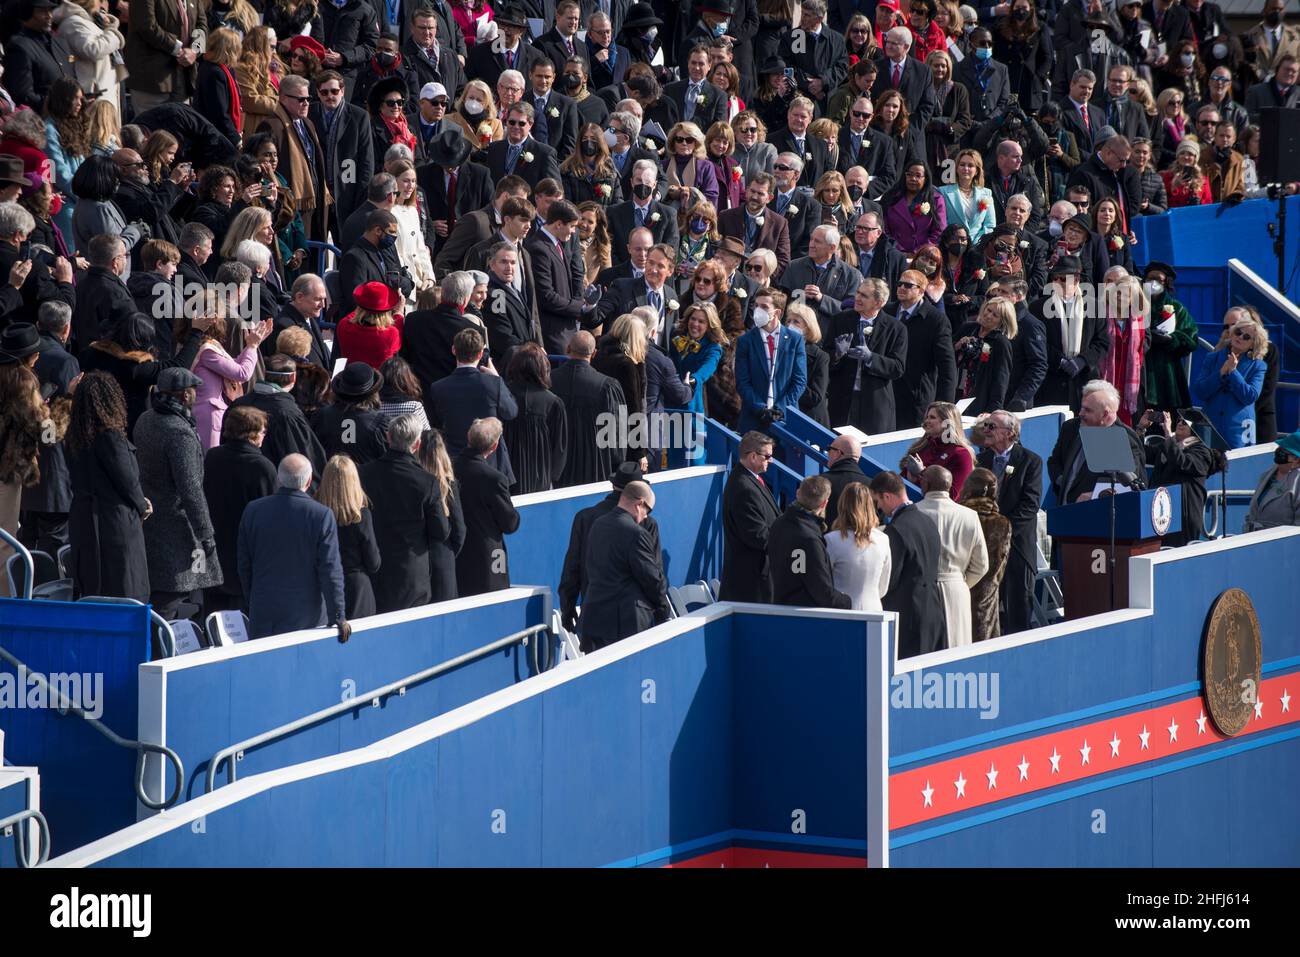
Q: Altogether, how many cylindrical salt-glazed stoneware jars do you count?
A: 0